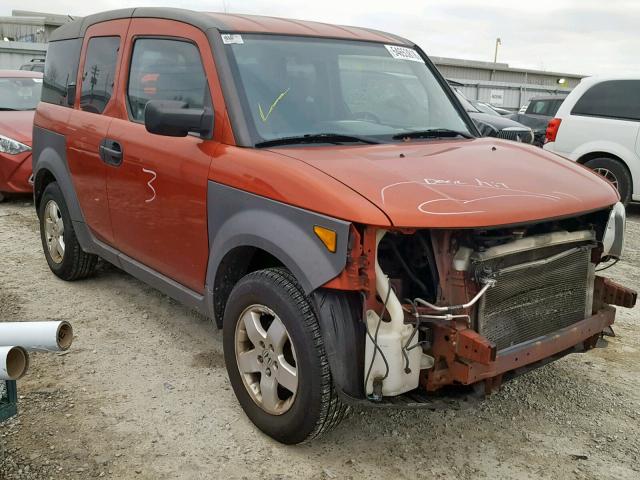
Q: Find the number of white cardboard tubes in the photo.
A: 2